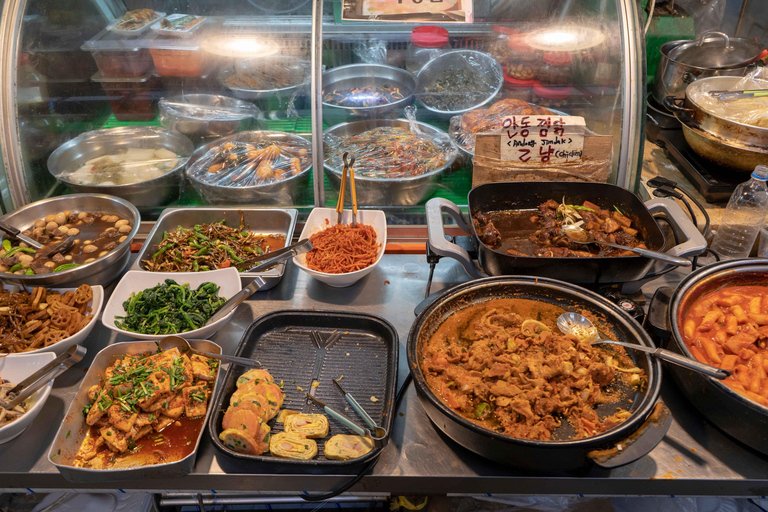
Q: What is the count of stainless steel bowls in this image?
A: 9